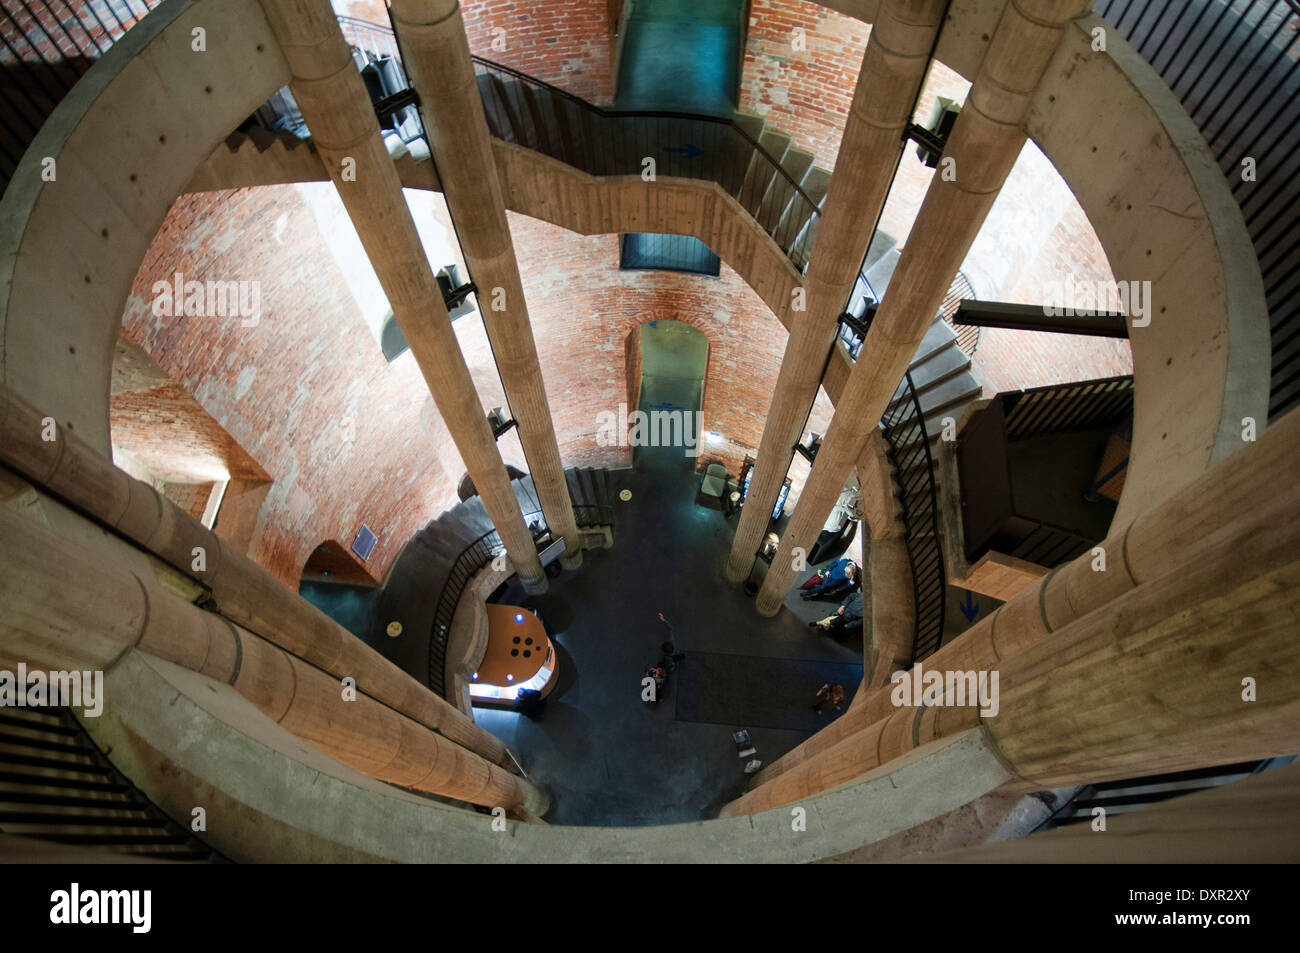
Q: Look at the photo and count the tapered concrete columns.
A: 8